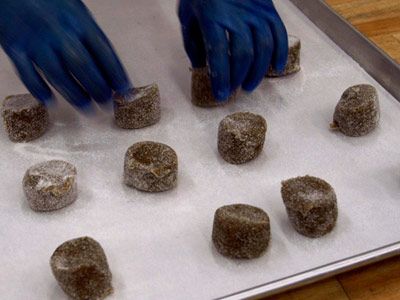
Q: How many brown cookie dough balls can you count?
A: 11